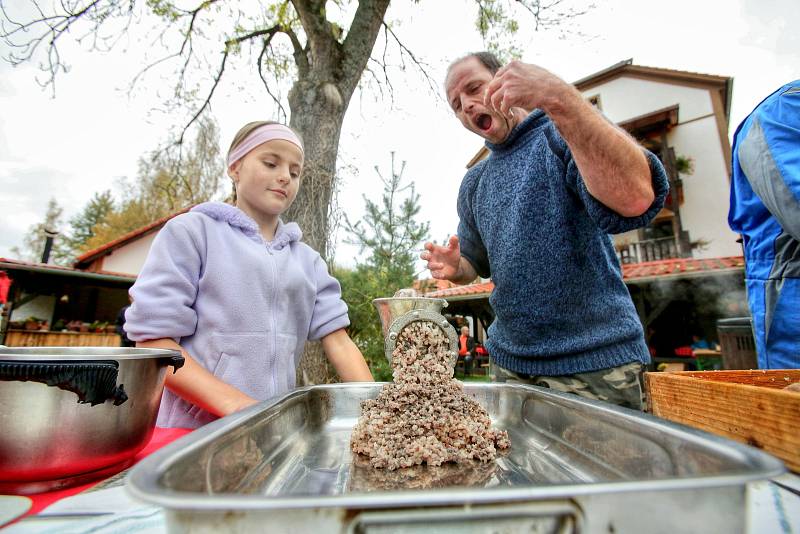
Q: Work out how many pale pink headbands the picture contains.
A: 1